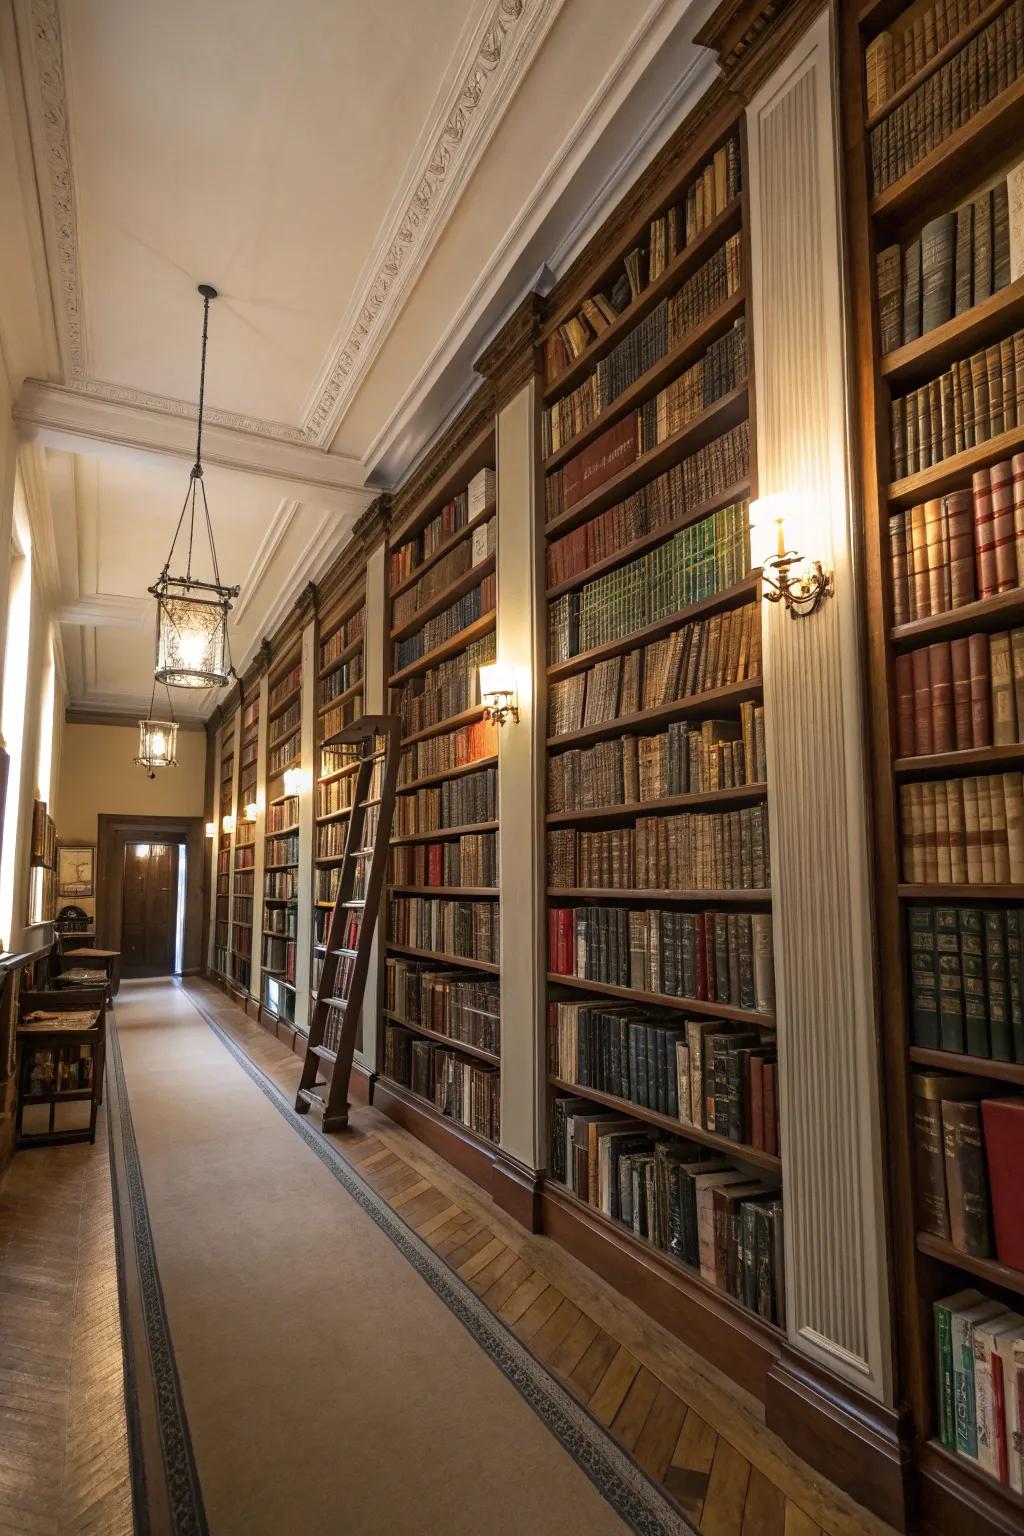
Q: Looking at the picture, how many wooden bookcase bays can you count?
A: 7